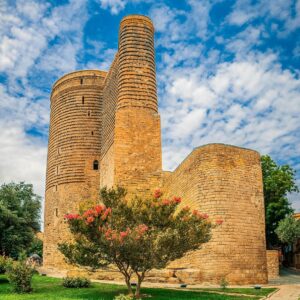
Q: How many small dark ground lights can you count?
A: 4